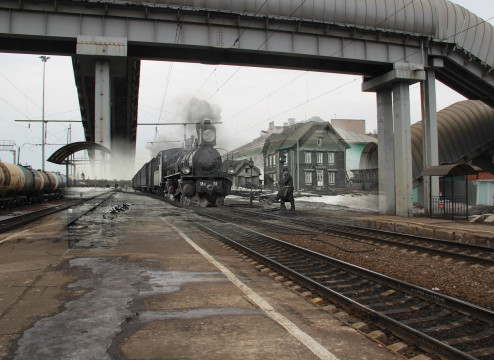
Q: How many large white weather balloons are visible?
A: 0